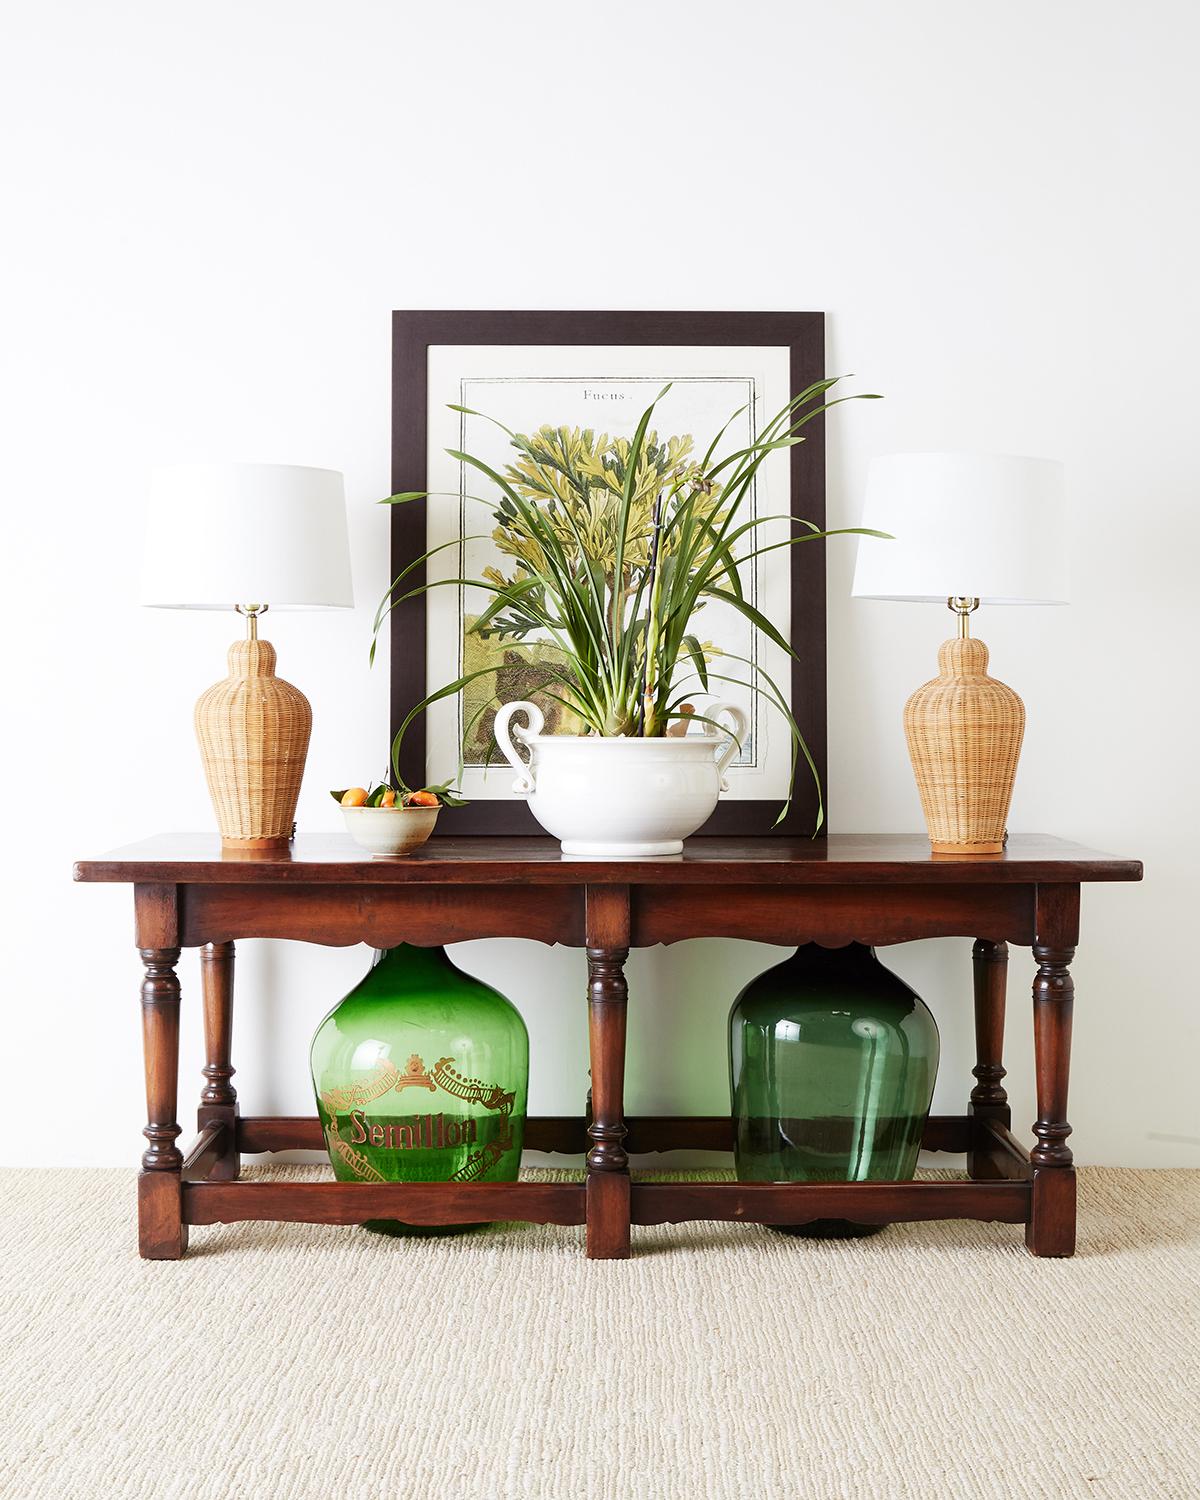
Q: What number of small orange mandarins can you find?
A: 3